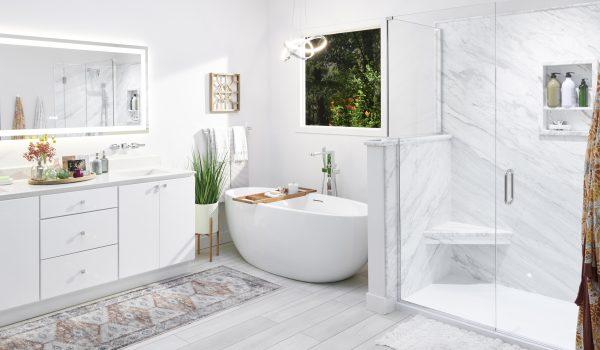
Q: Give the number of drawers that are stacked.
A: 3